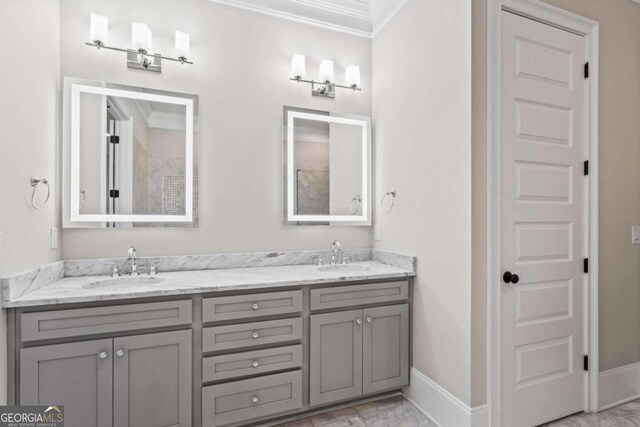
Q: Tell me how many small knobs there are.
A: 8